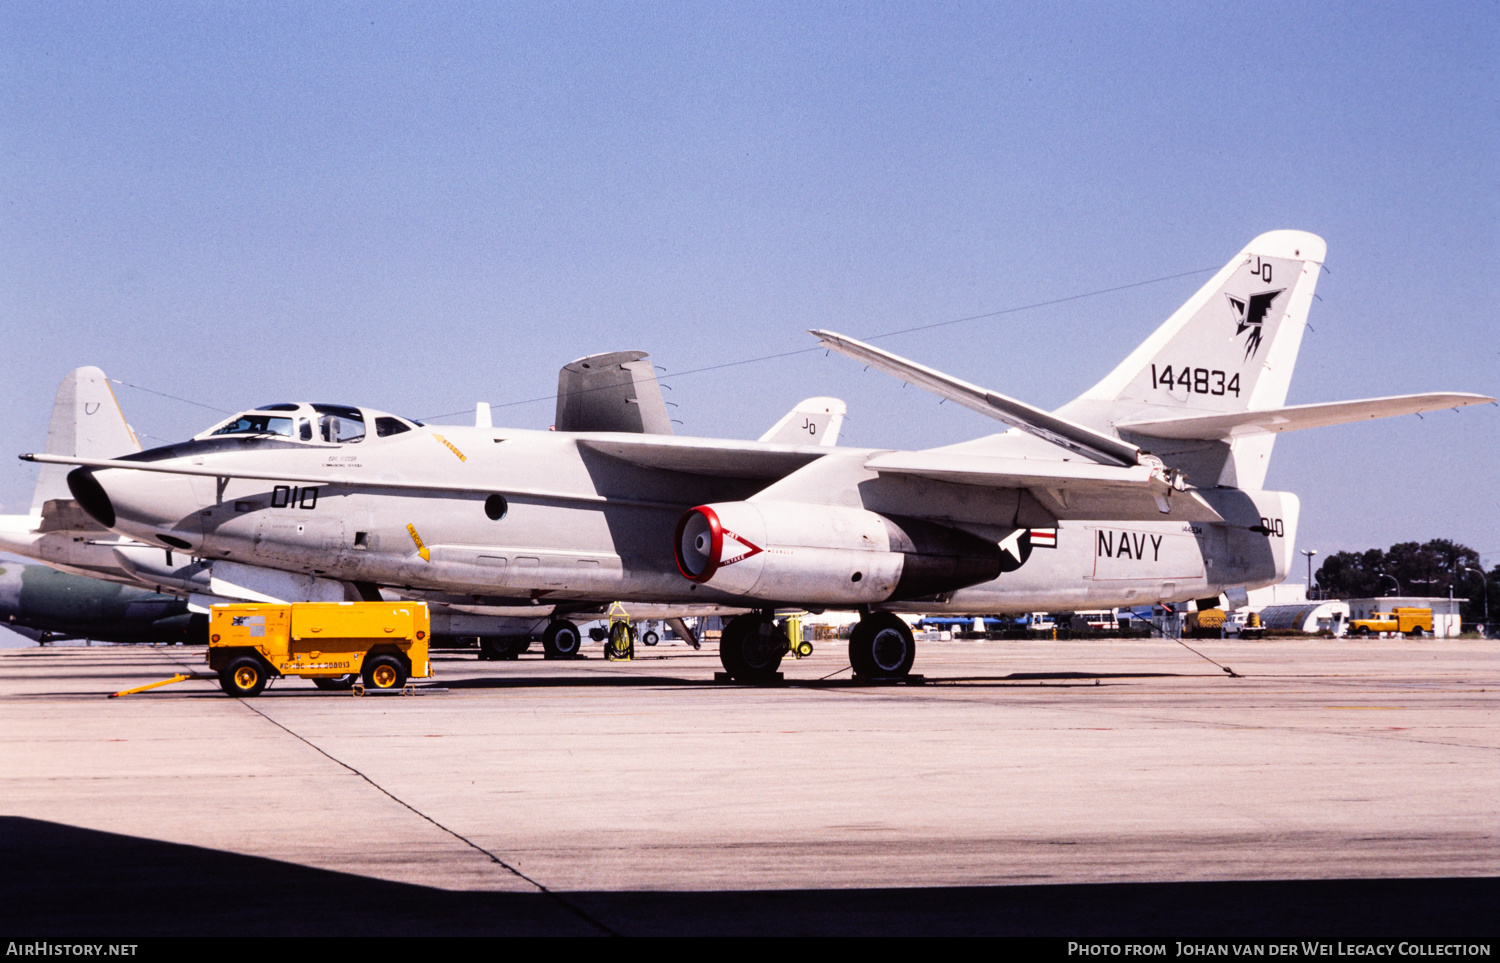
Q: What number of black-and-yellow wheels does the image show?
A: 3